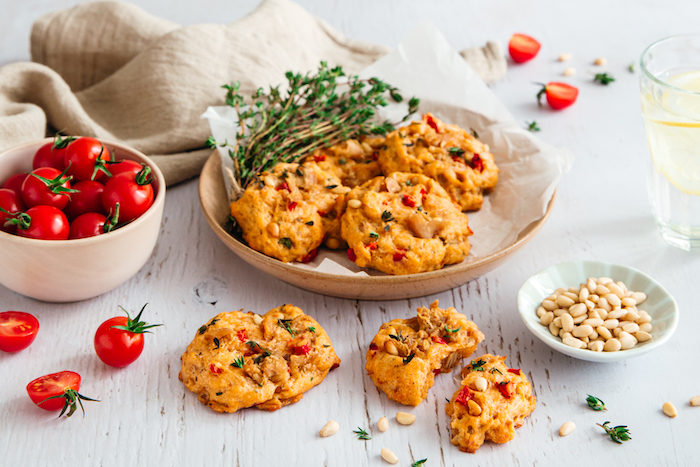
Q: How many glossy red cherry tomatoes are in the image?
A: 15